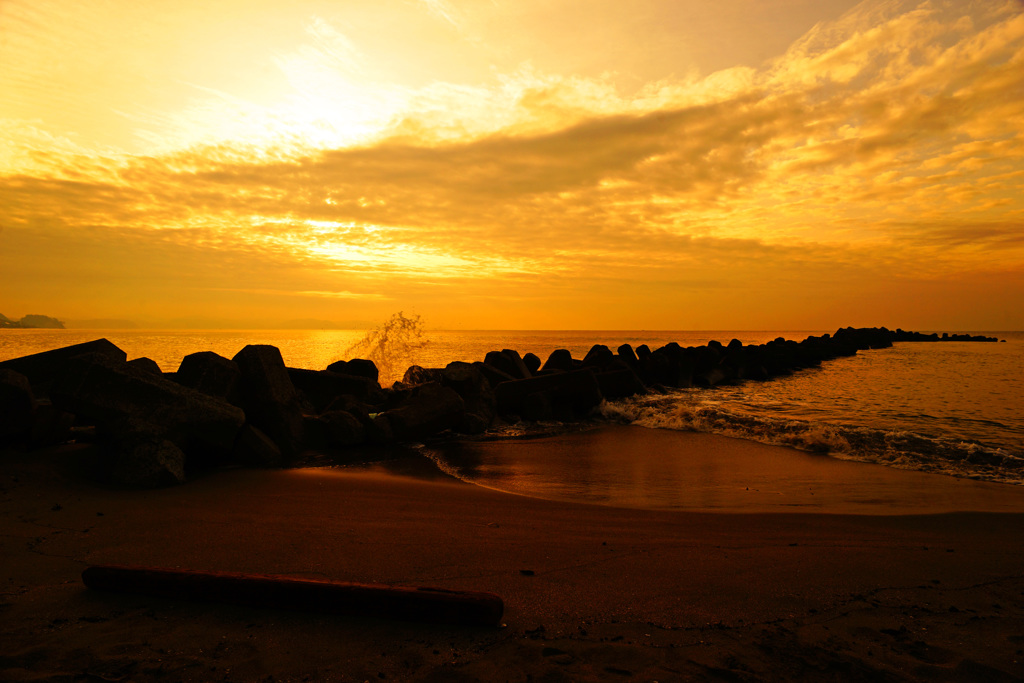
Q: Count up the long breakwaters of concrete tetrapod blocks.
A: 1